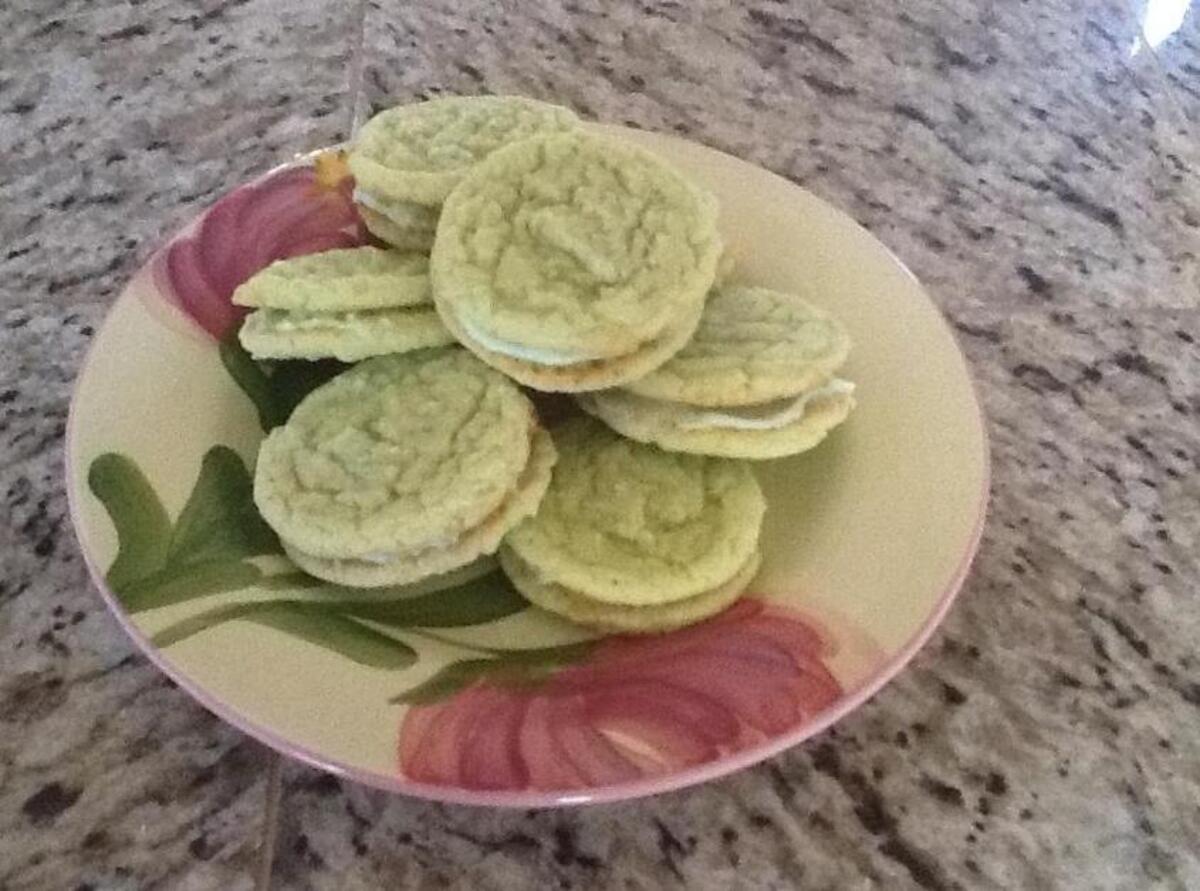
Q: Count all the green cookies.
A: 6